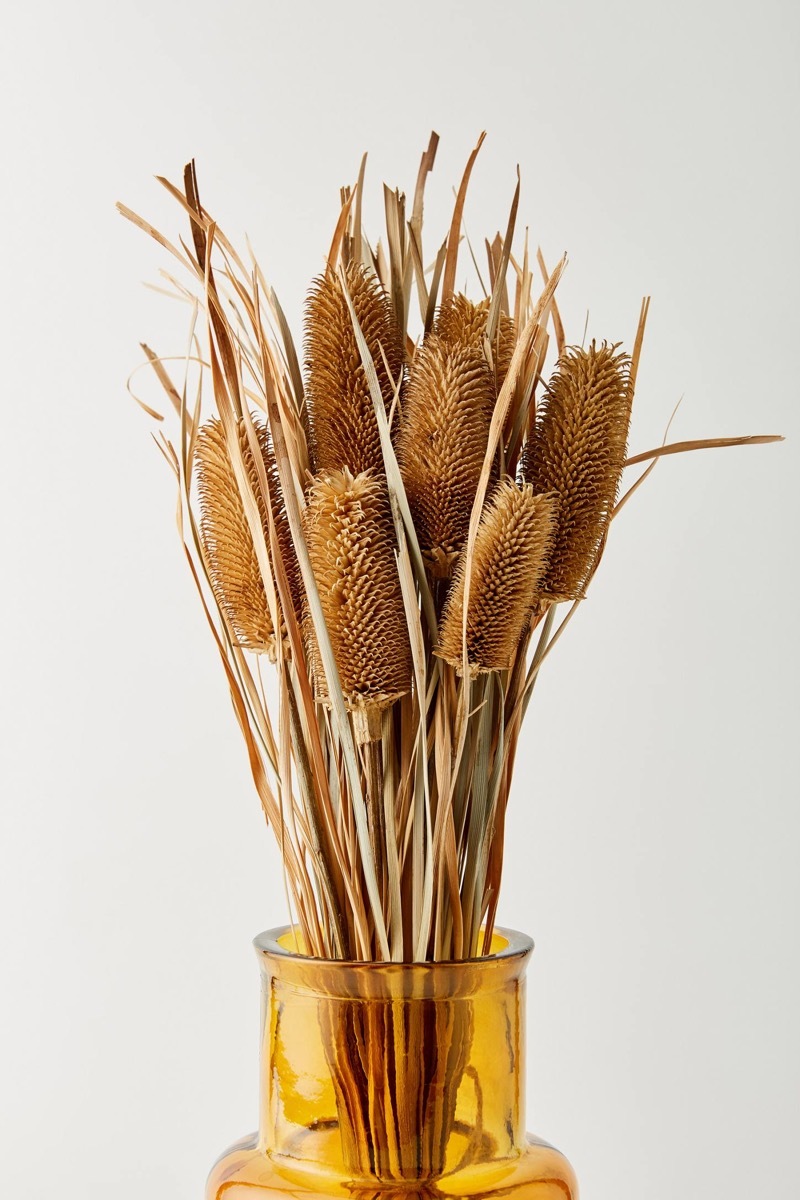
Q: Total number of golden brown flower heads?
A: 7